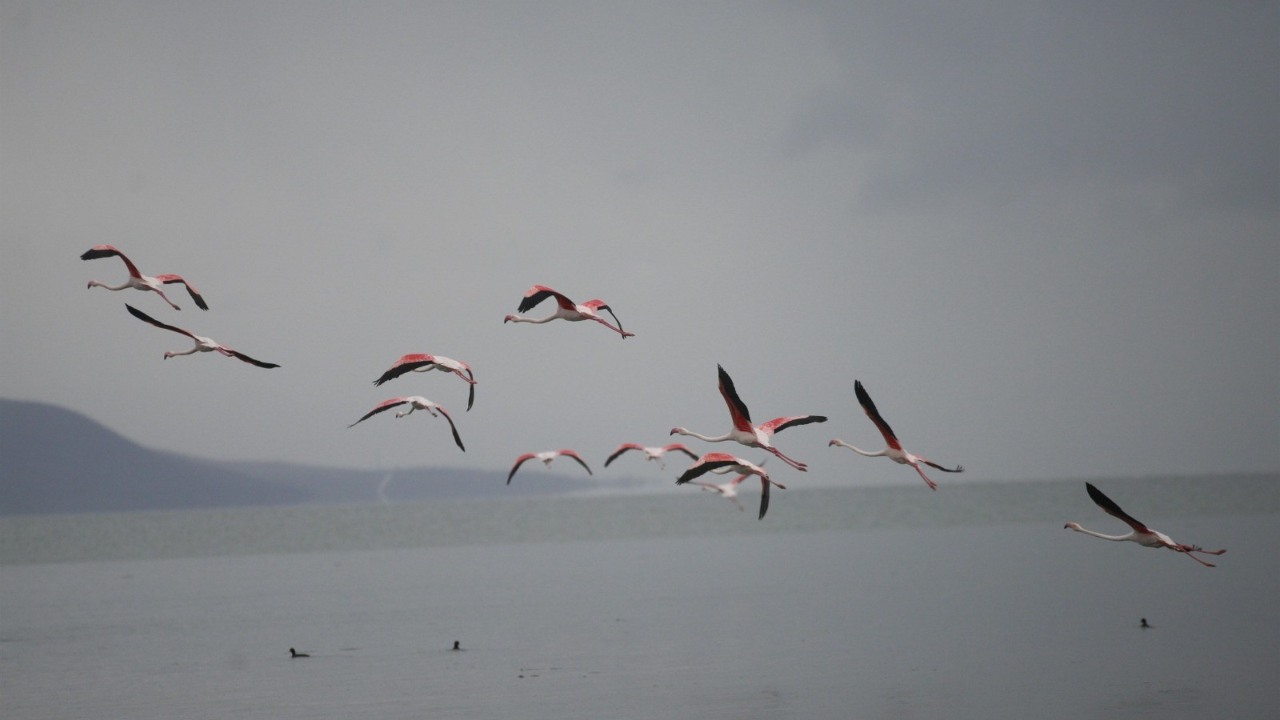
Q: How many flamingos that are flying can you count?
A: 12